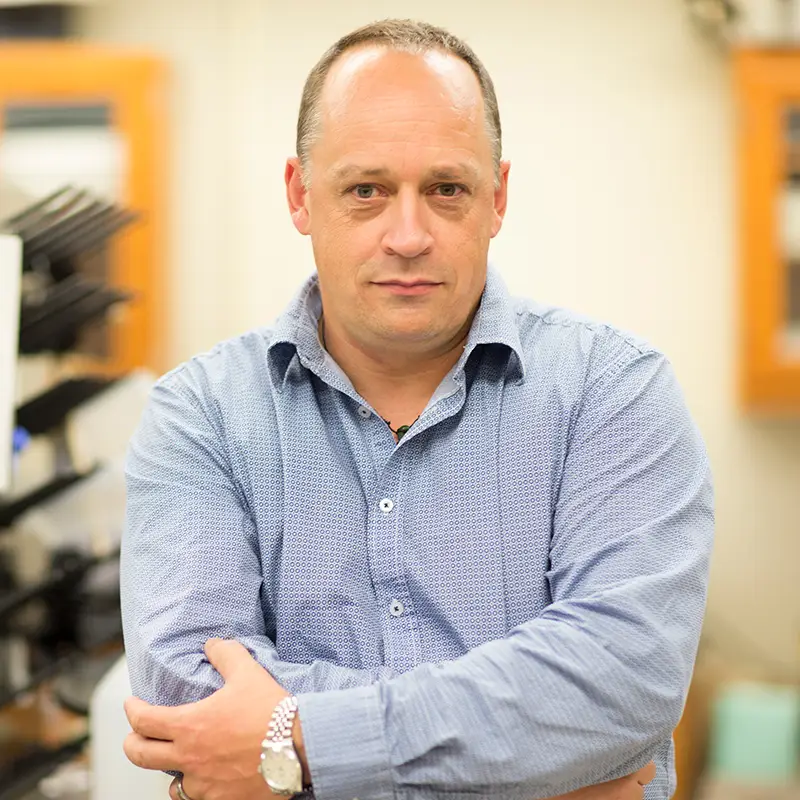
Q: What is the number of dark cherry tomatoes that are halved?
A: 0